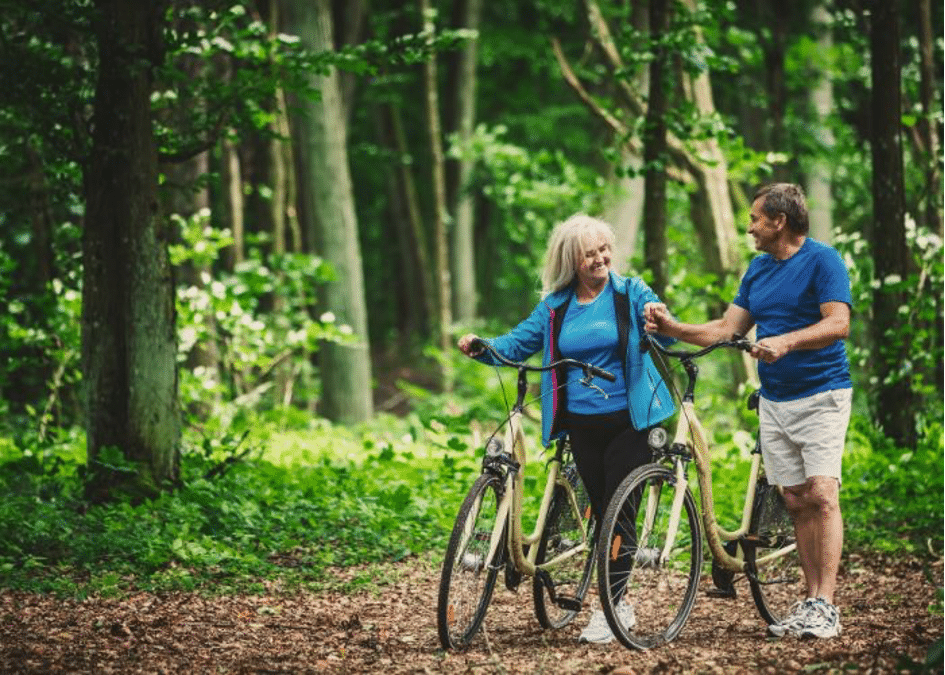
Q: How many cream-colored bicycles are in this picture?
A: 2